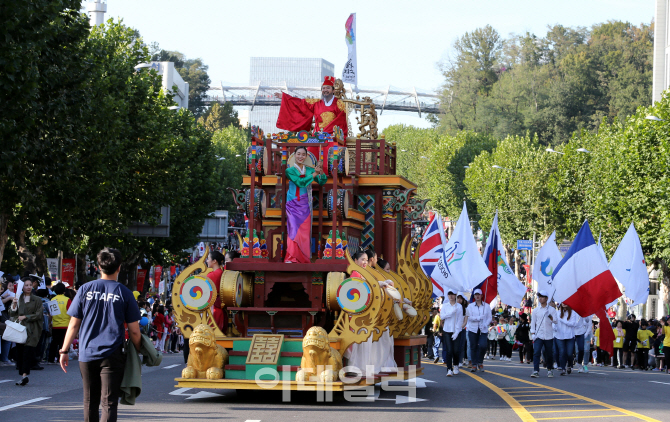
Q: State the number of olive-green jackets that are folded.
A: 1